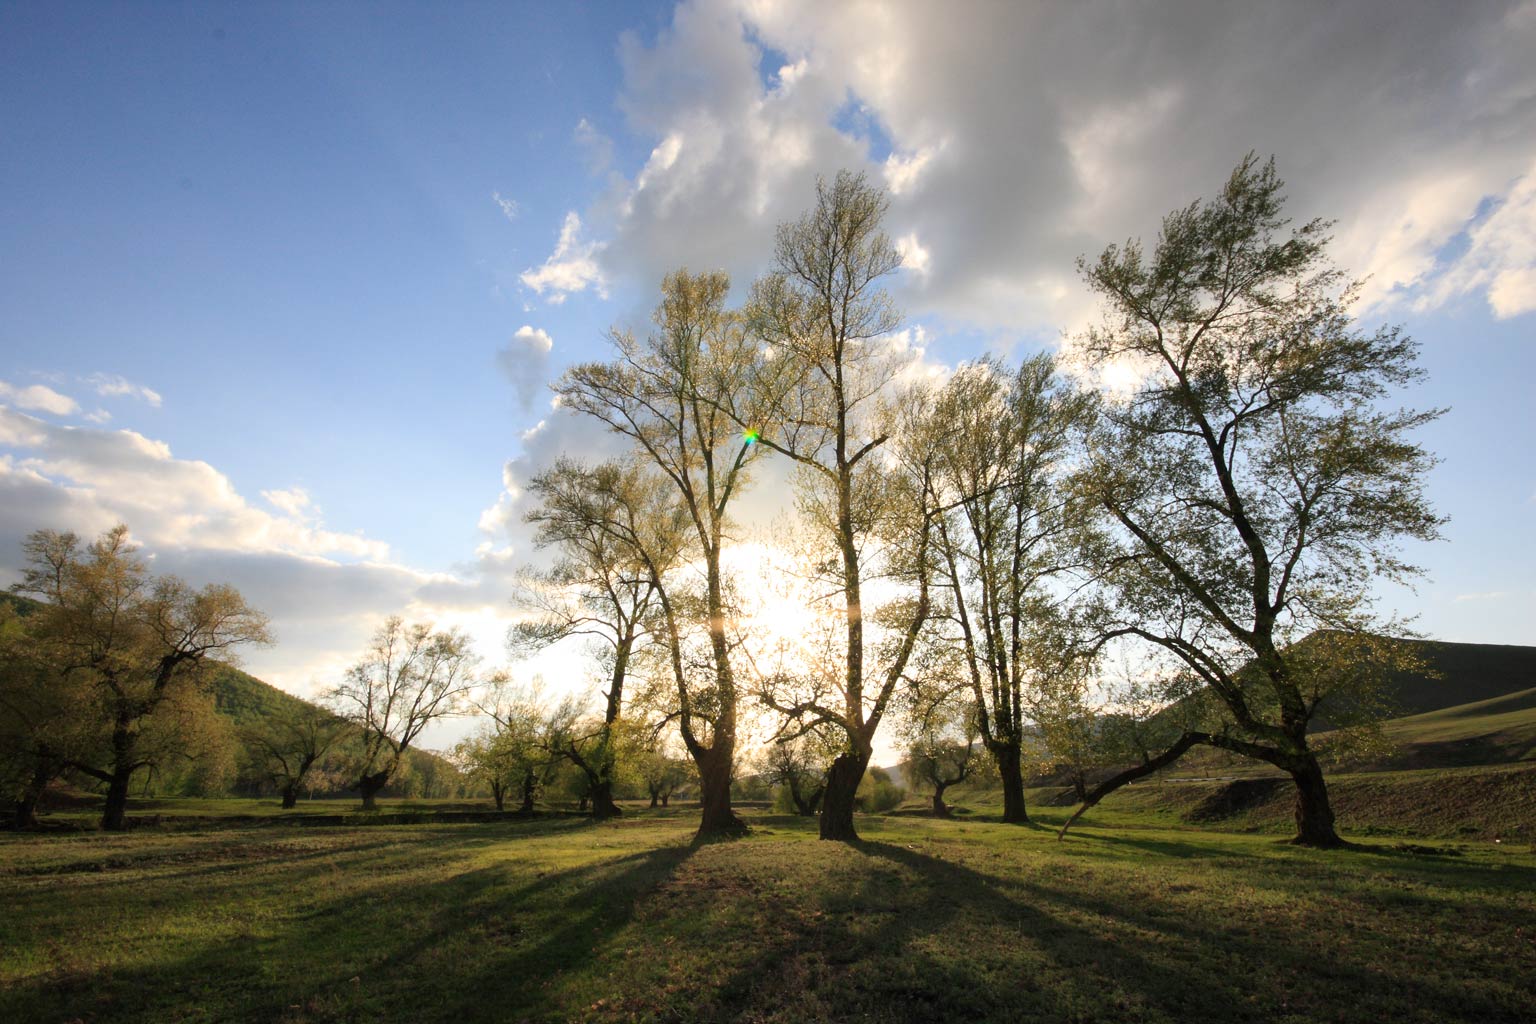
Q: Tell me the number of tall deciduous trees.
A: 5